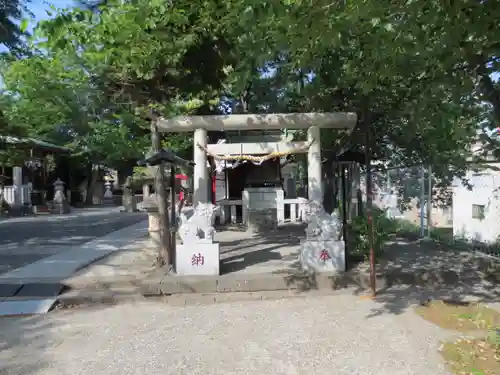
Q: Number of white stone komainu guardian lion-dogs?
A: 2